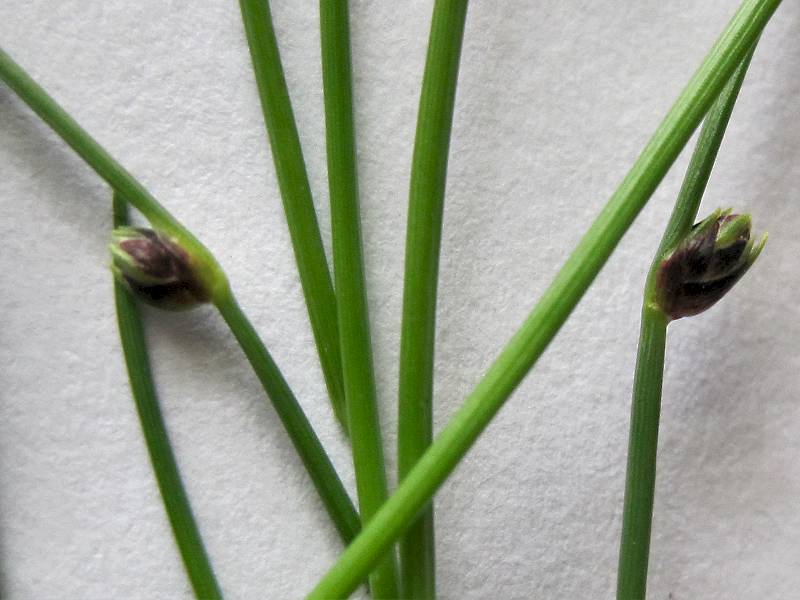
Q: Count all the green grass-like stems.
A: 7